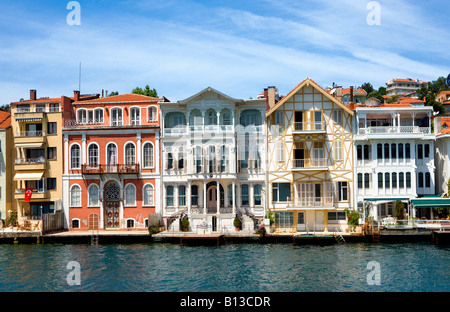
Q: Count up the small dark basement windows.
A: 3